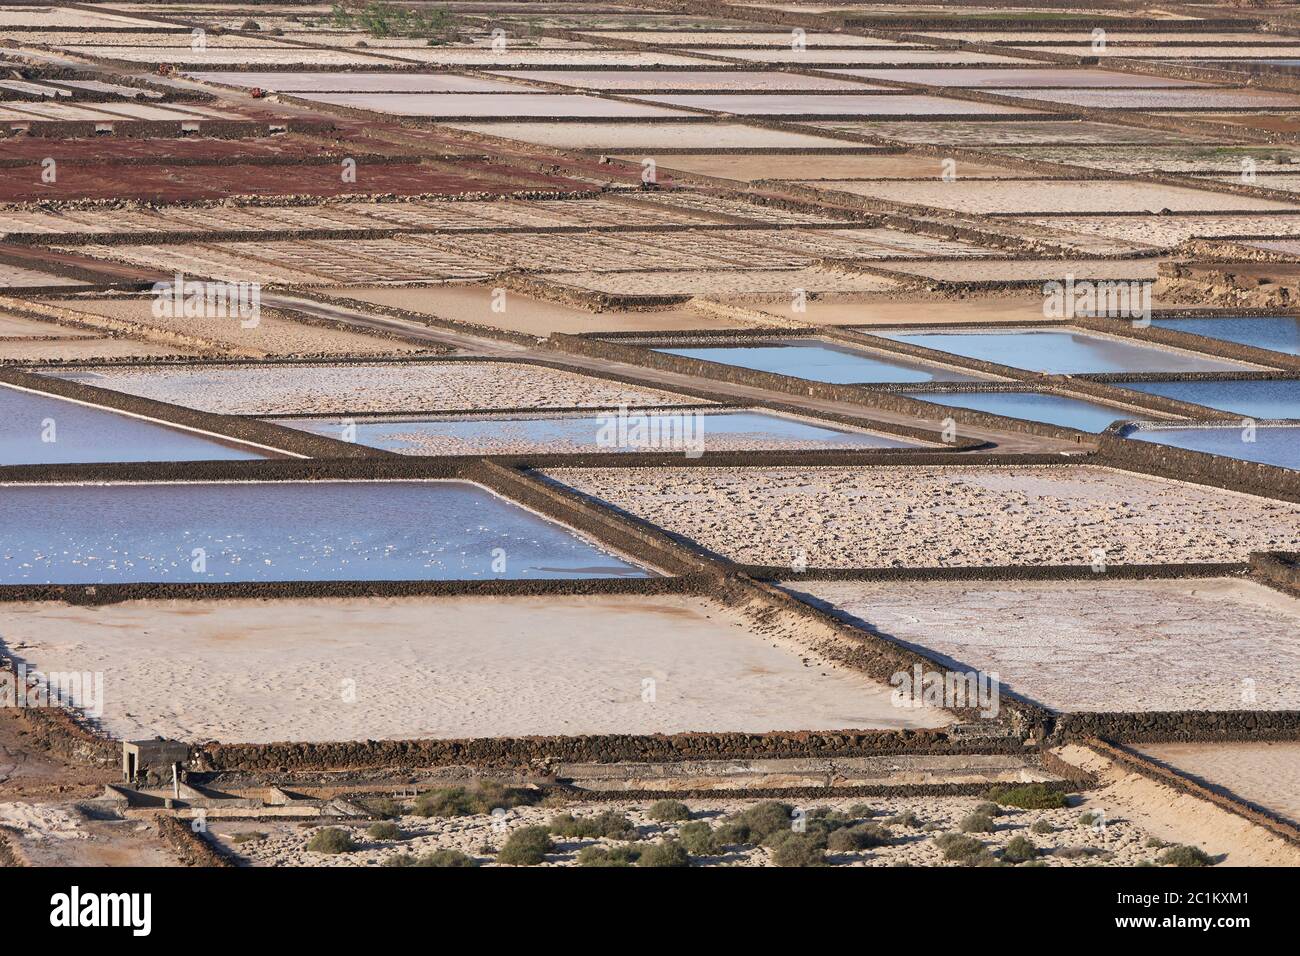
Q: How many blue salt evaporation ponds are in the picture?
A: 9